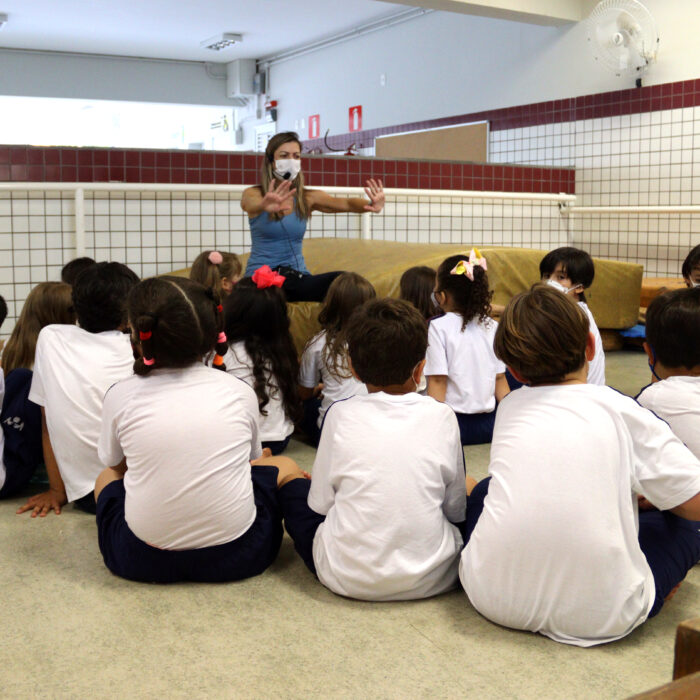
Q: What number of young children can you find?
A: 15